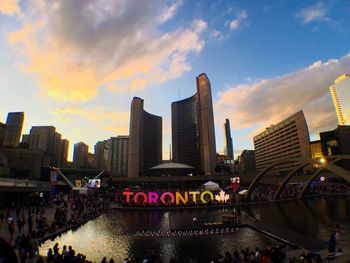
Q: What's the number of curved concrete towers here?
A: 2